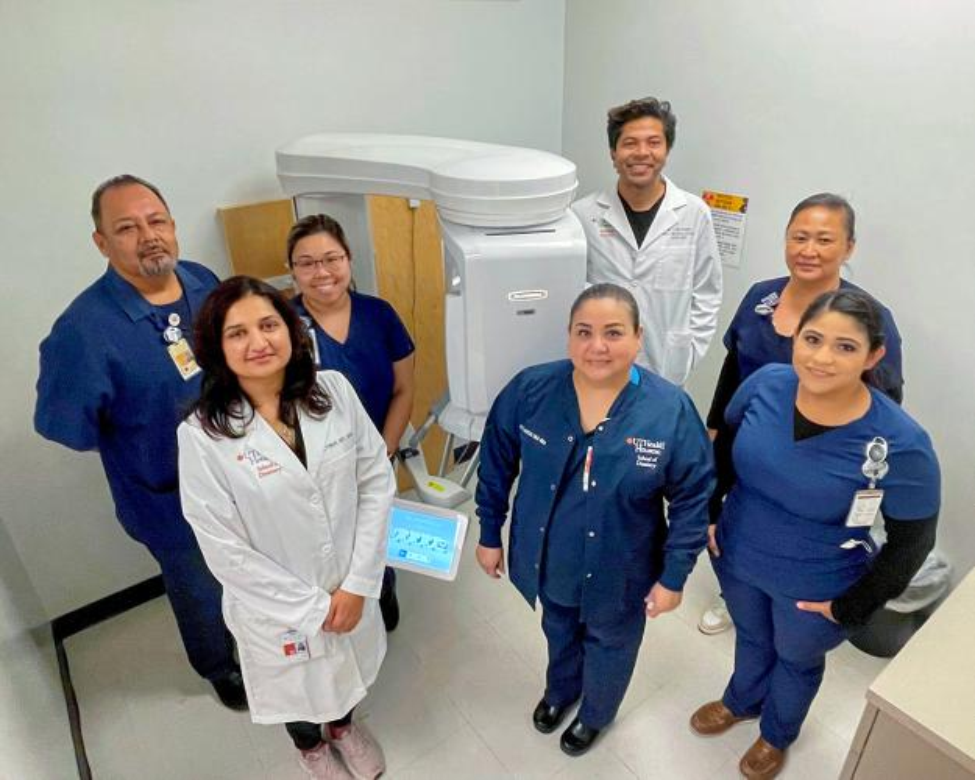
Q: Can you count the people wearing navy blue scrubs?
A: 5